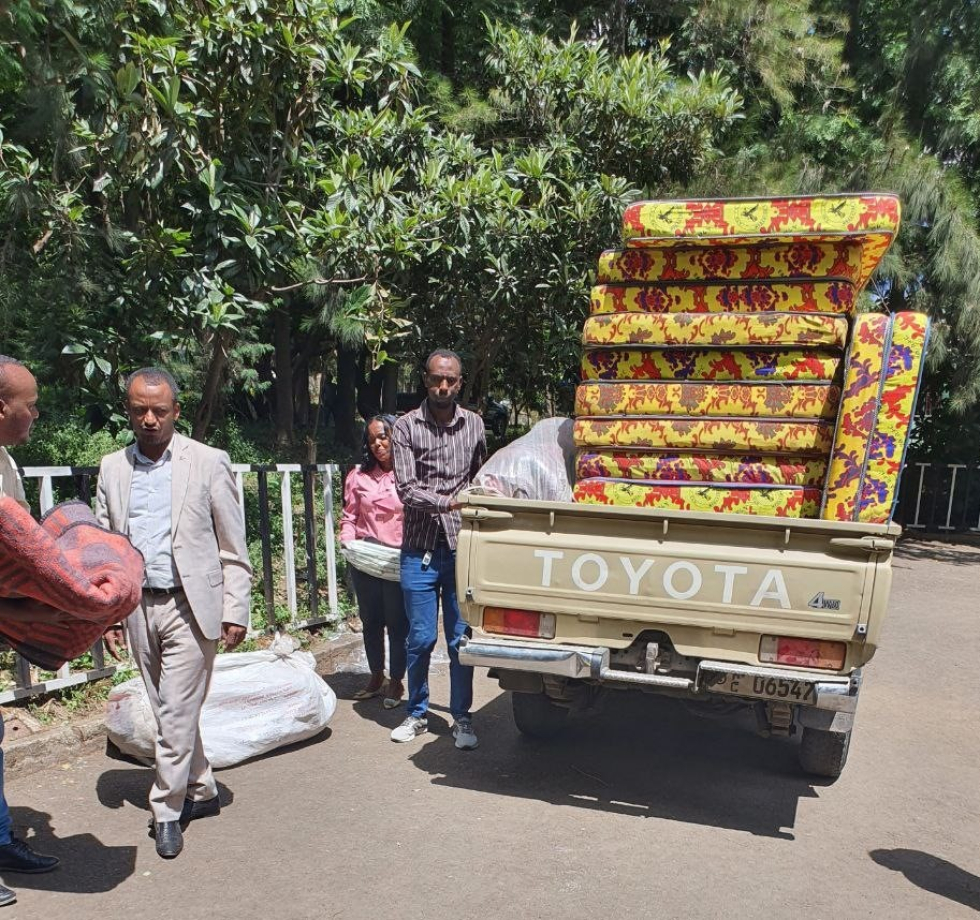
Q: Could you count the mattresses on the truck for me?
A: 11